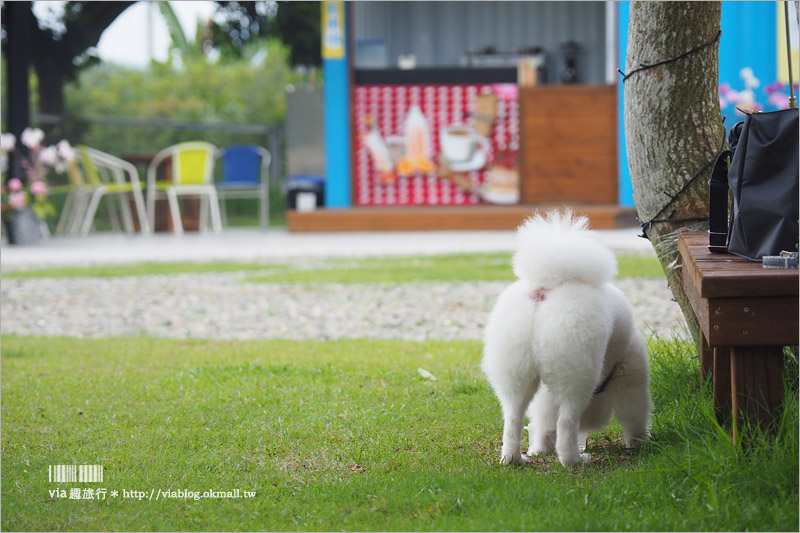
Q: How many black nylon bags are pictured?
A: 1